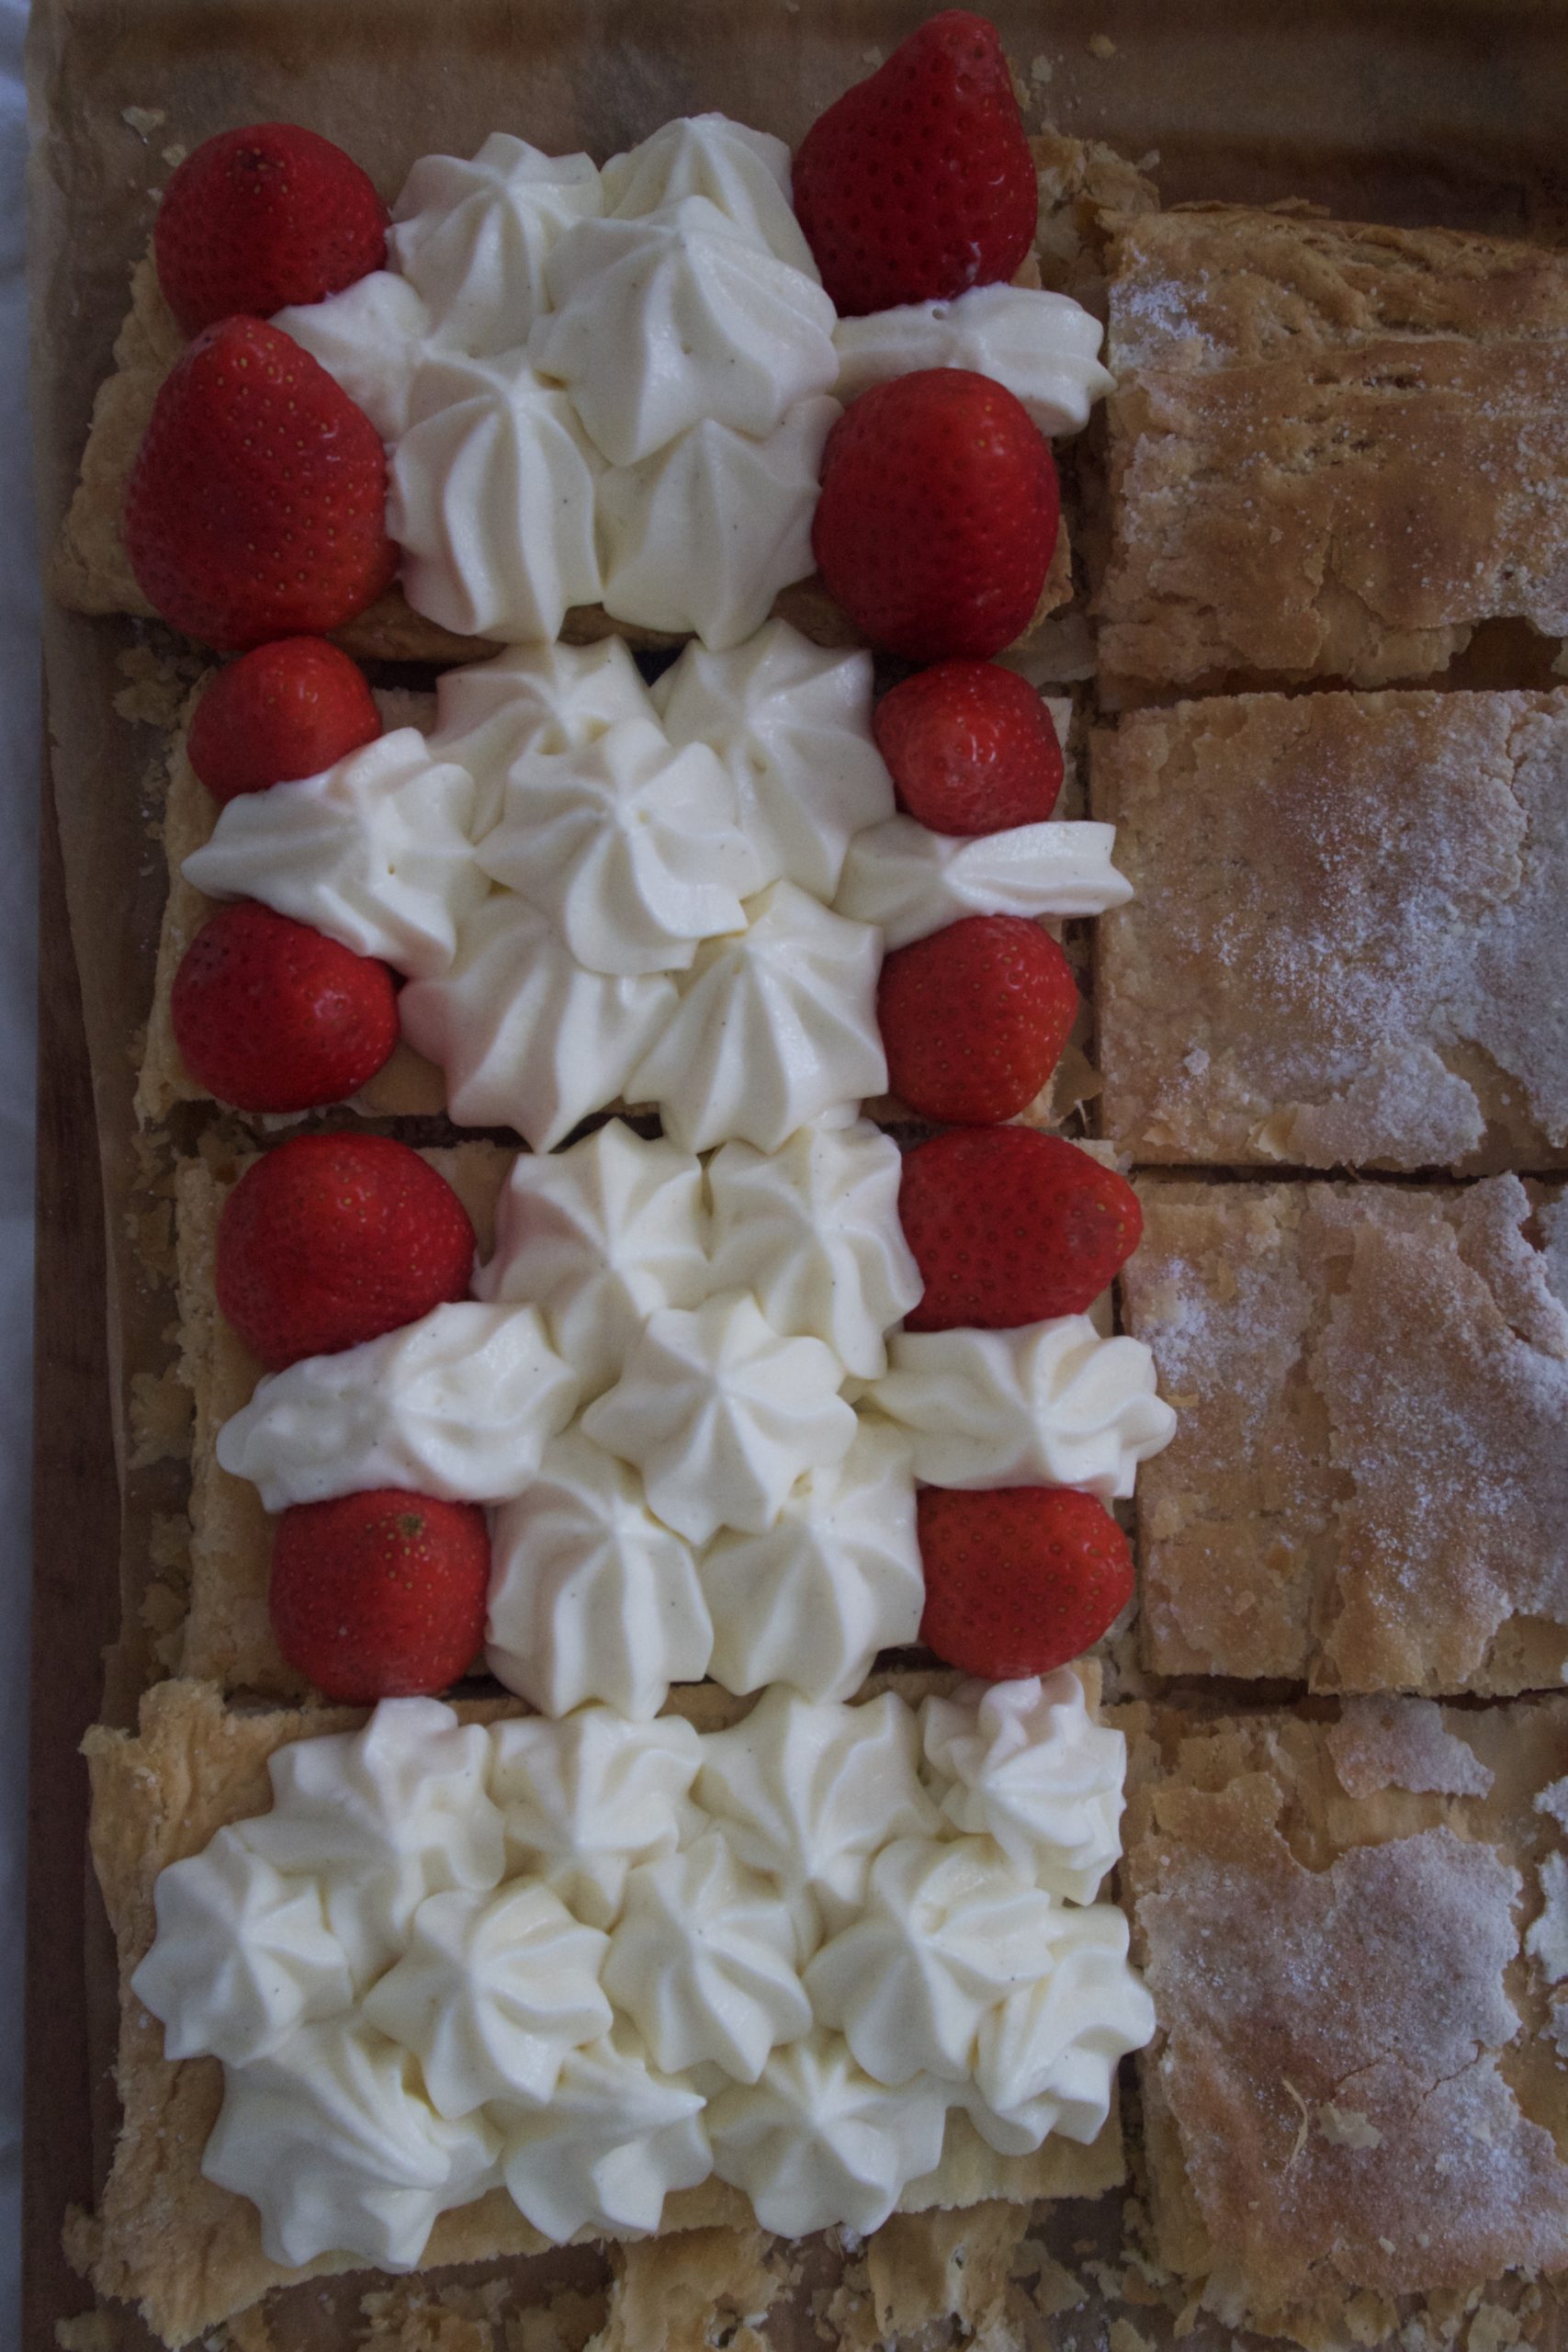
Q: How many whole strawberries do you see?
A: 12